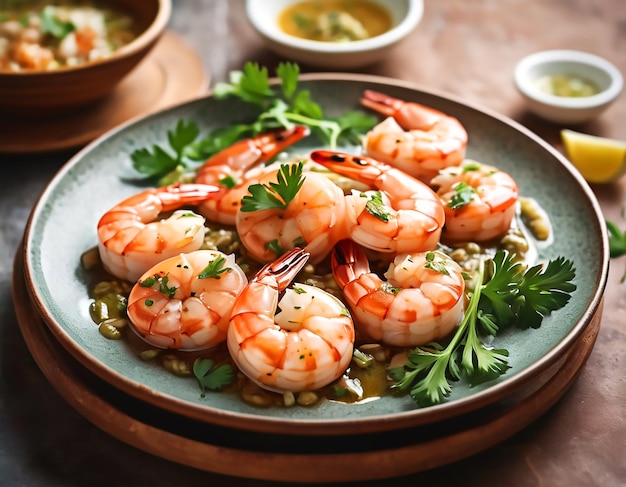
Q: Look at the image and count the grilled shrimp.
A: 9